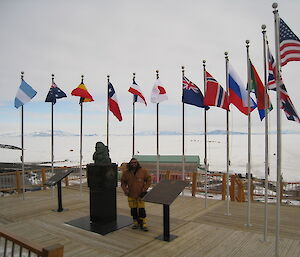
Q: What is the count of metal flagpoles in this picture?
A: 12